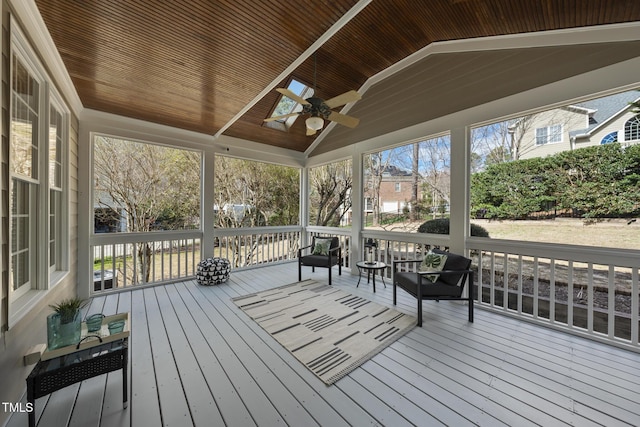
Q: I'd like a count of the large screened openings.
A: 5